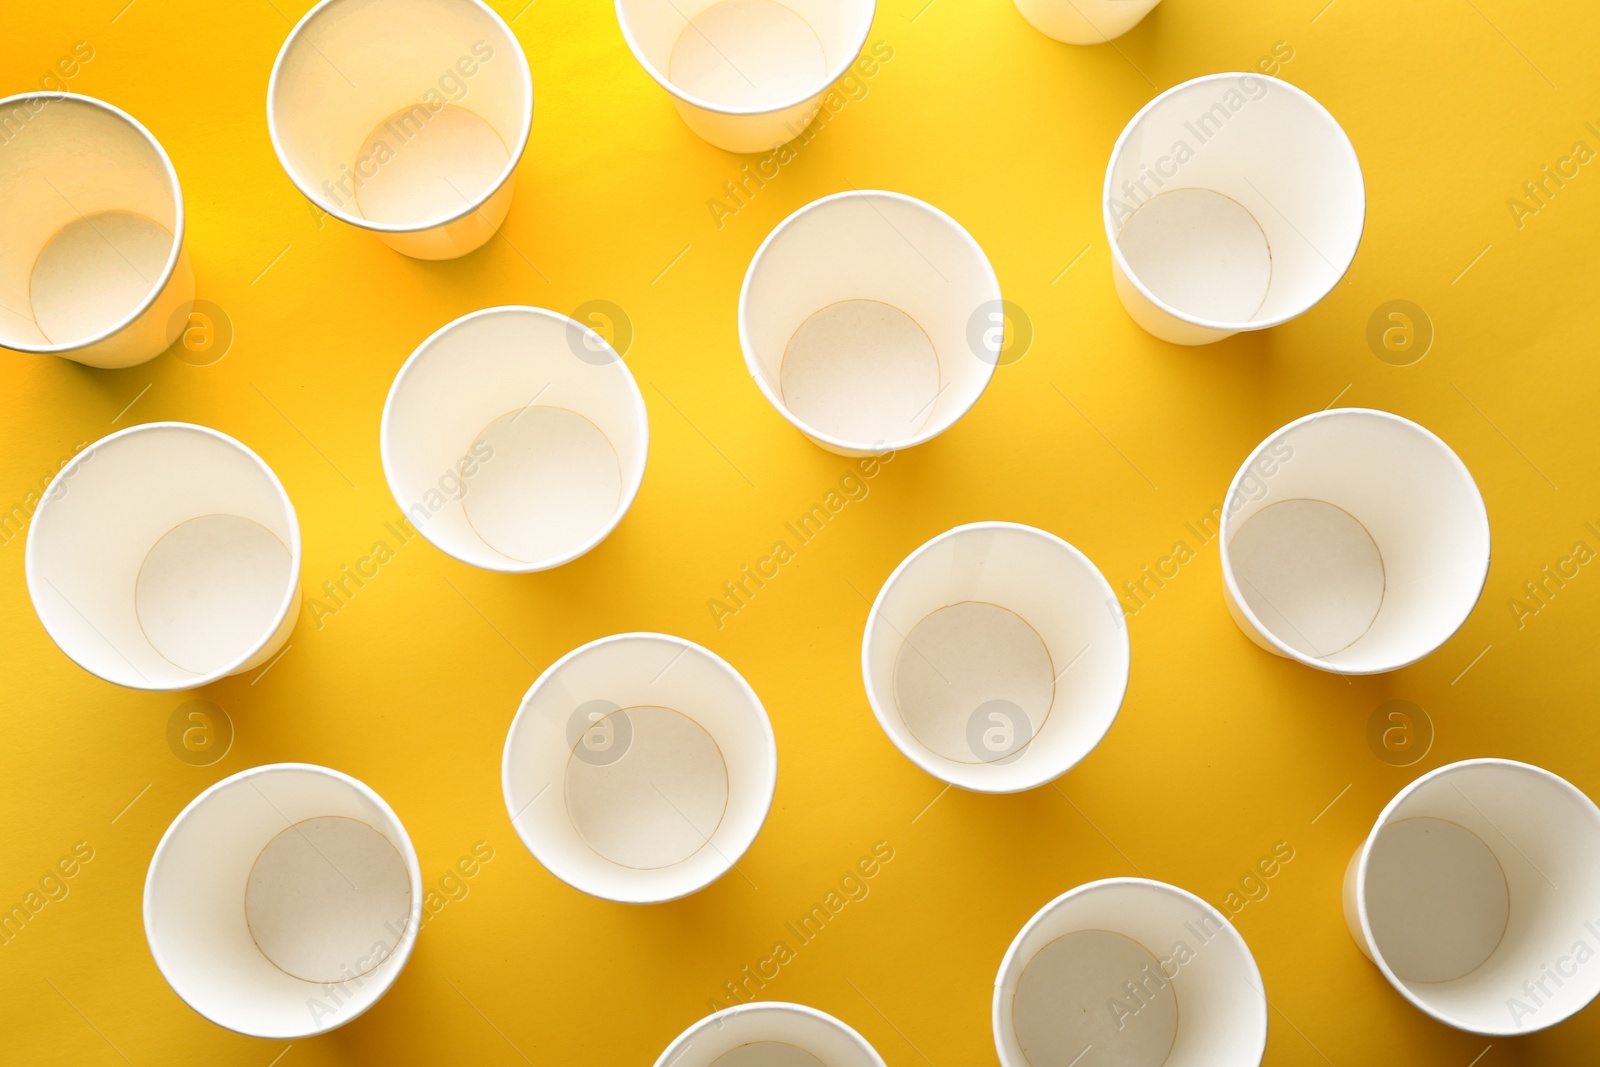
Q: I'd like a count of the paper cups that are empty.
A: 15